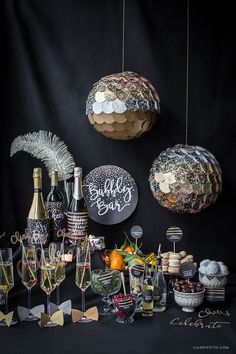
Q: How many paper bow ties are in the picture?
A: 5